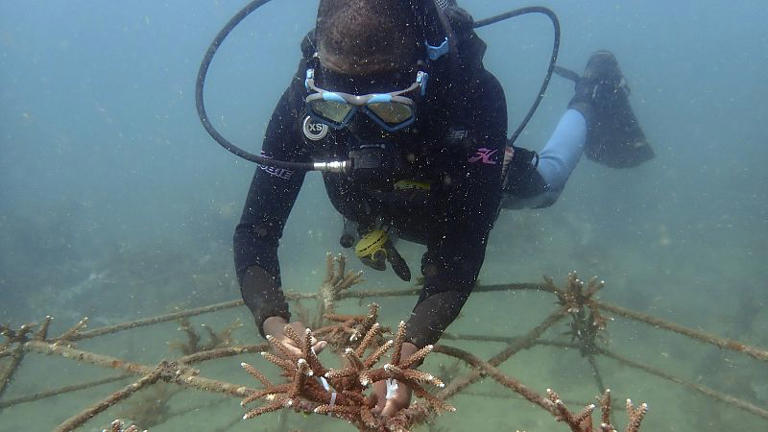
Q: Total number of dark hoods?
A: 0